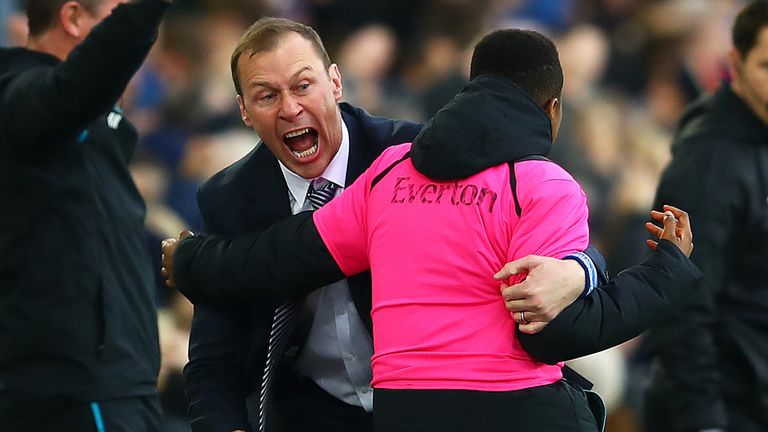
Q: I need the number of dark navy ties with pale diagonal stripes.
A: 1